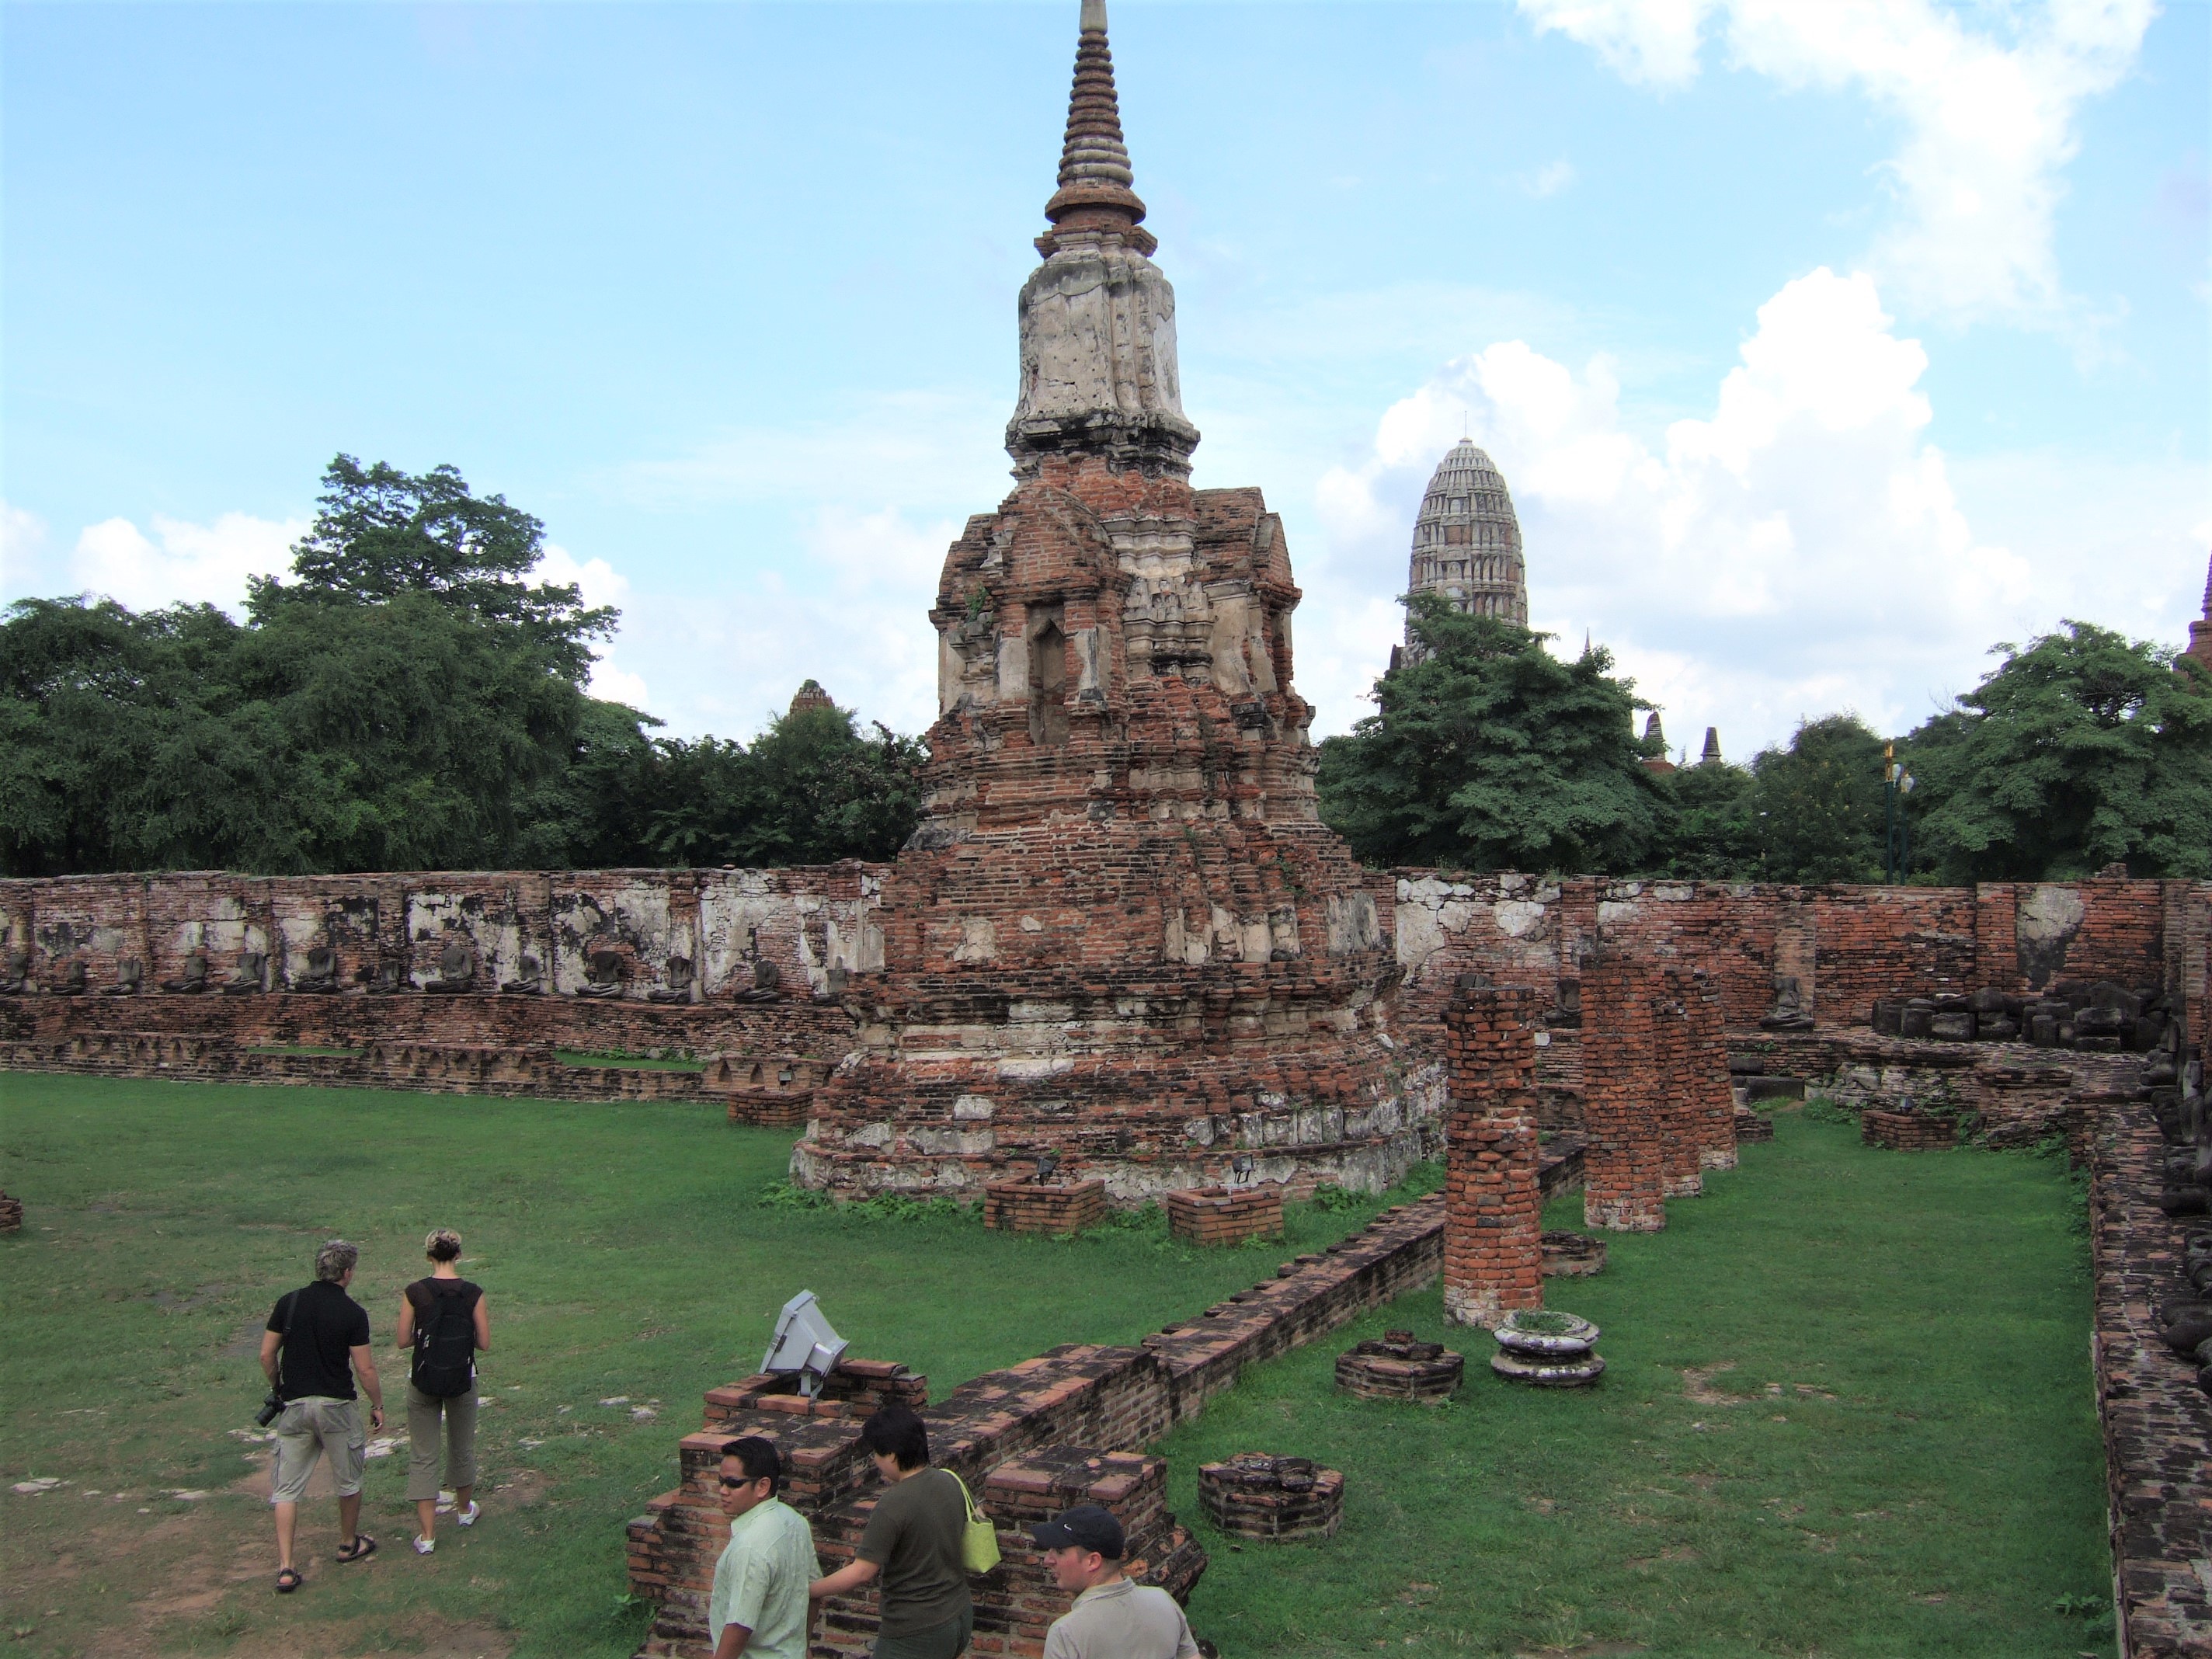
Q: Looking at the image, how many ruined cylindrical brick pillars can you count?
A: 4